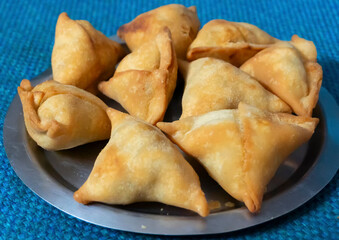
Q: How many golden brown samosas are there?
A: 9